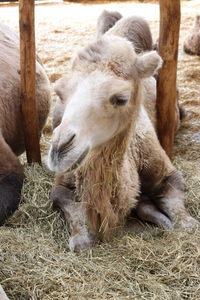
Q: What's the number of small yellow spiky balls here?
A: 0